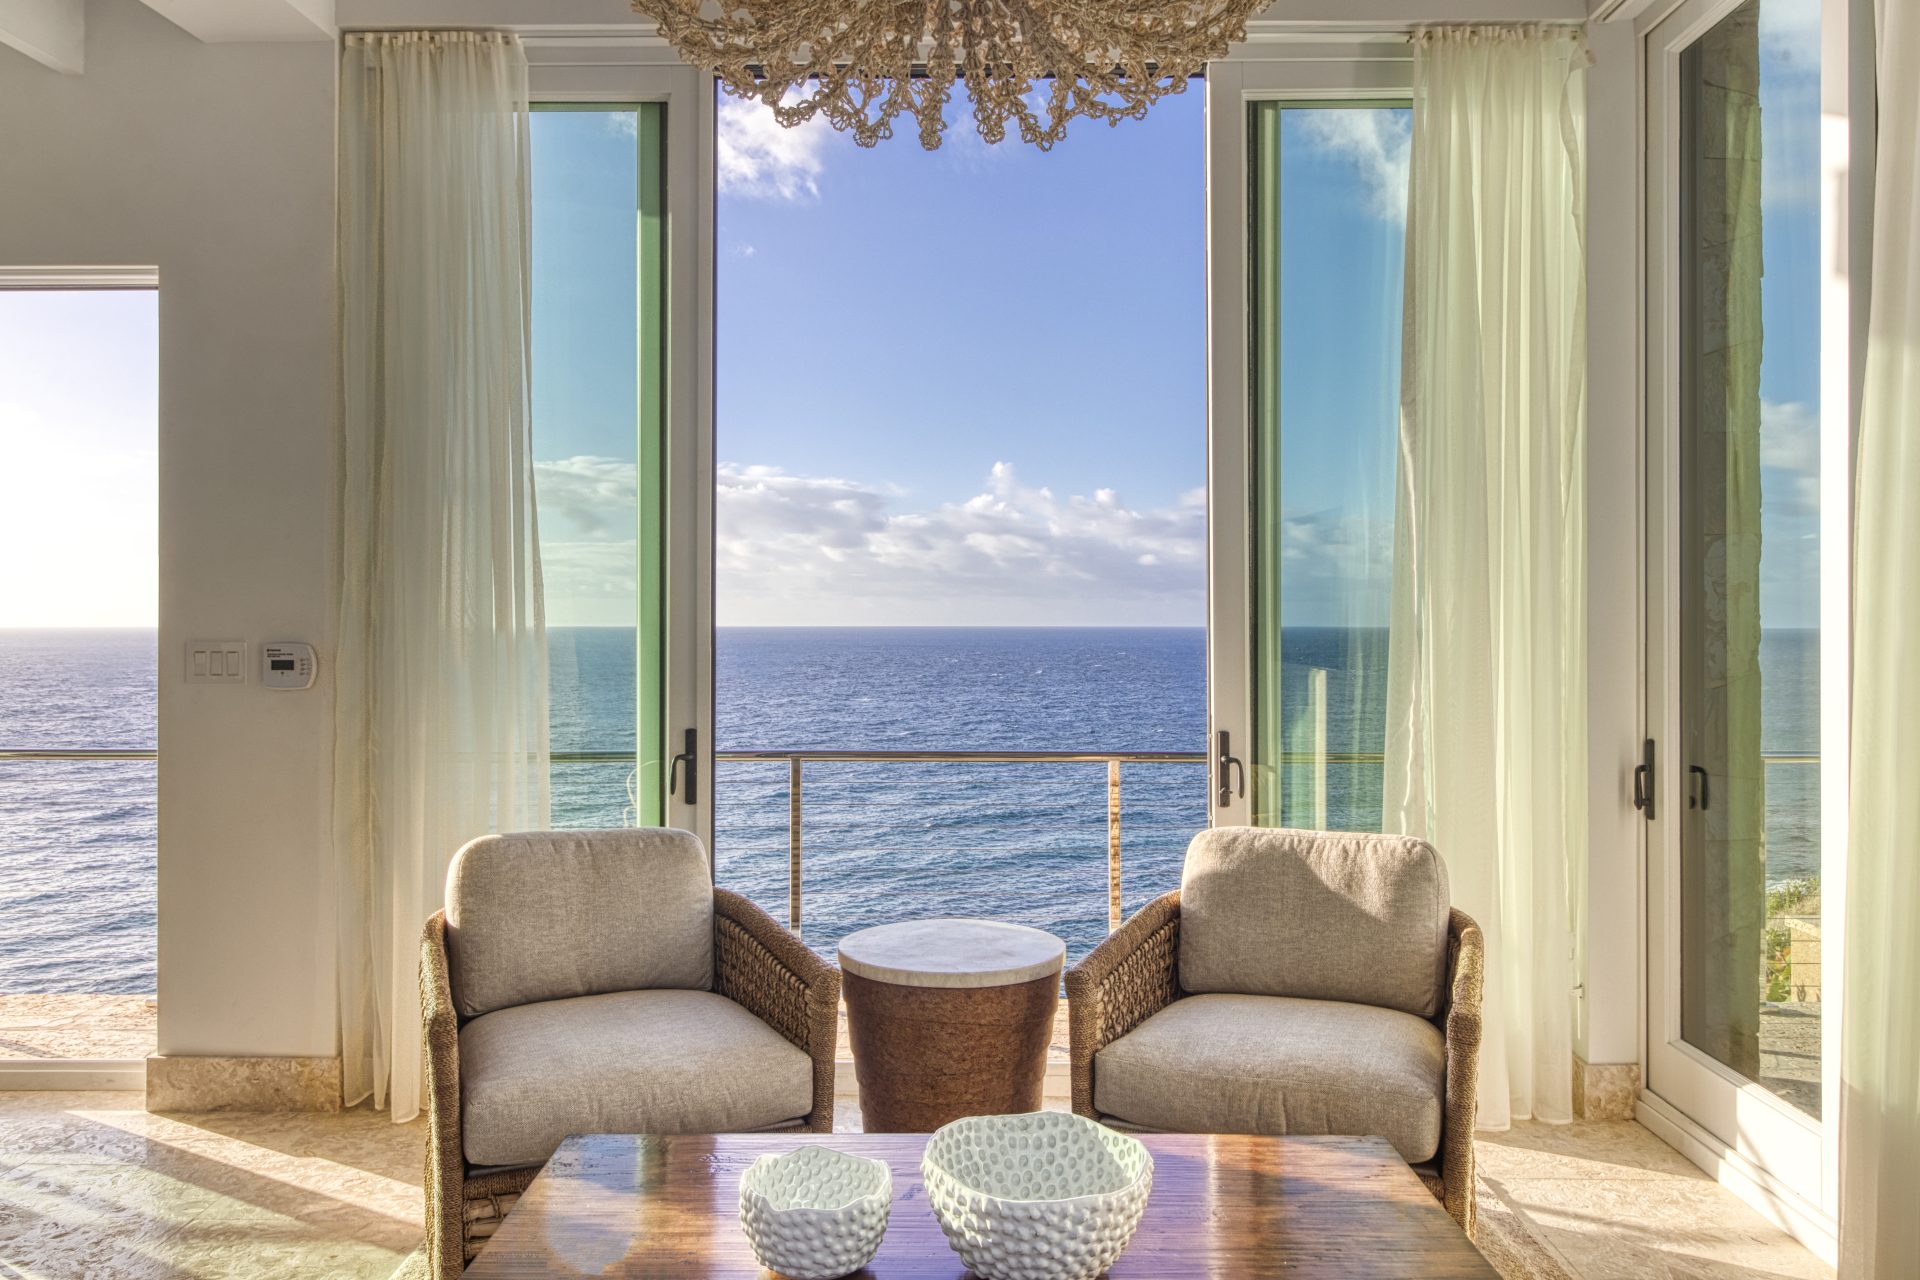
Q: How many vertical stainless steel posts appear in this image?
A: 2